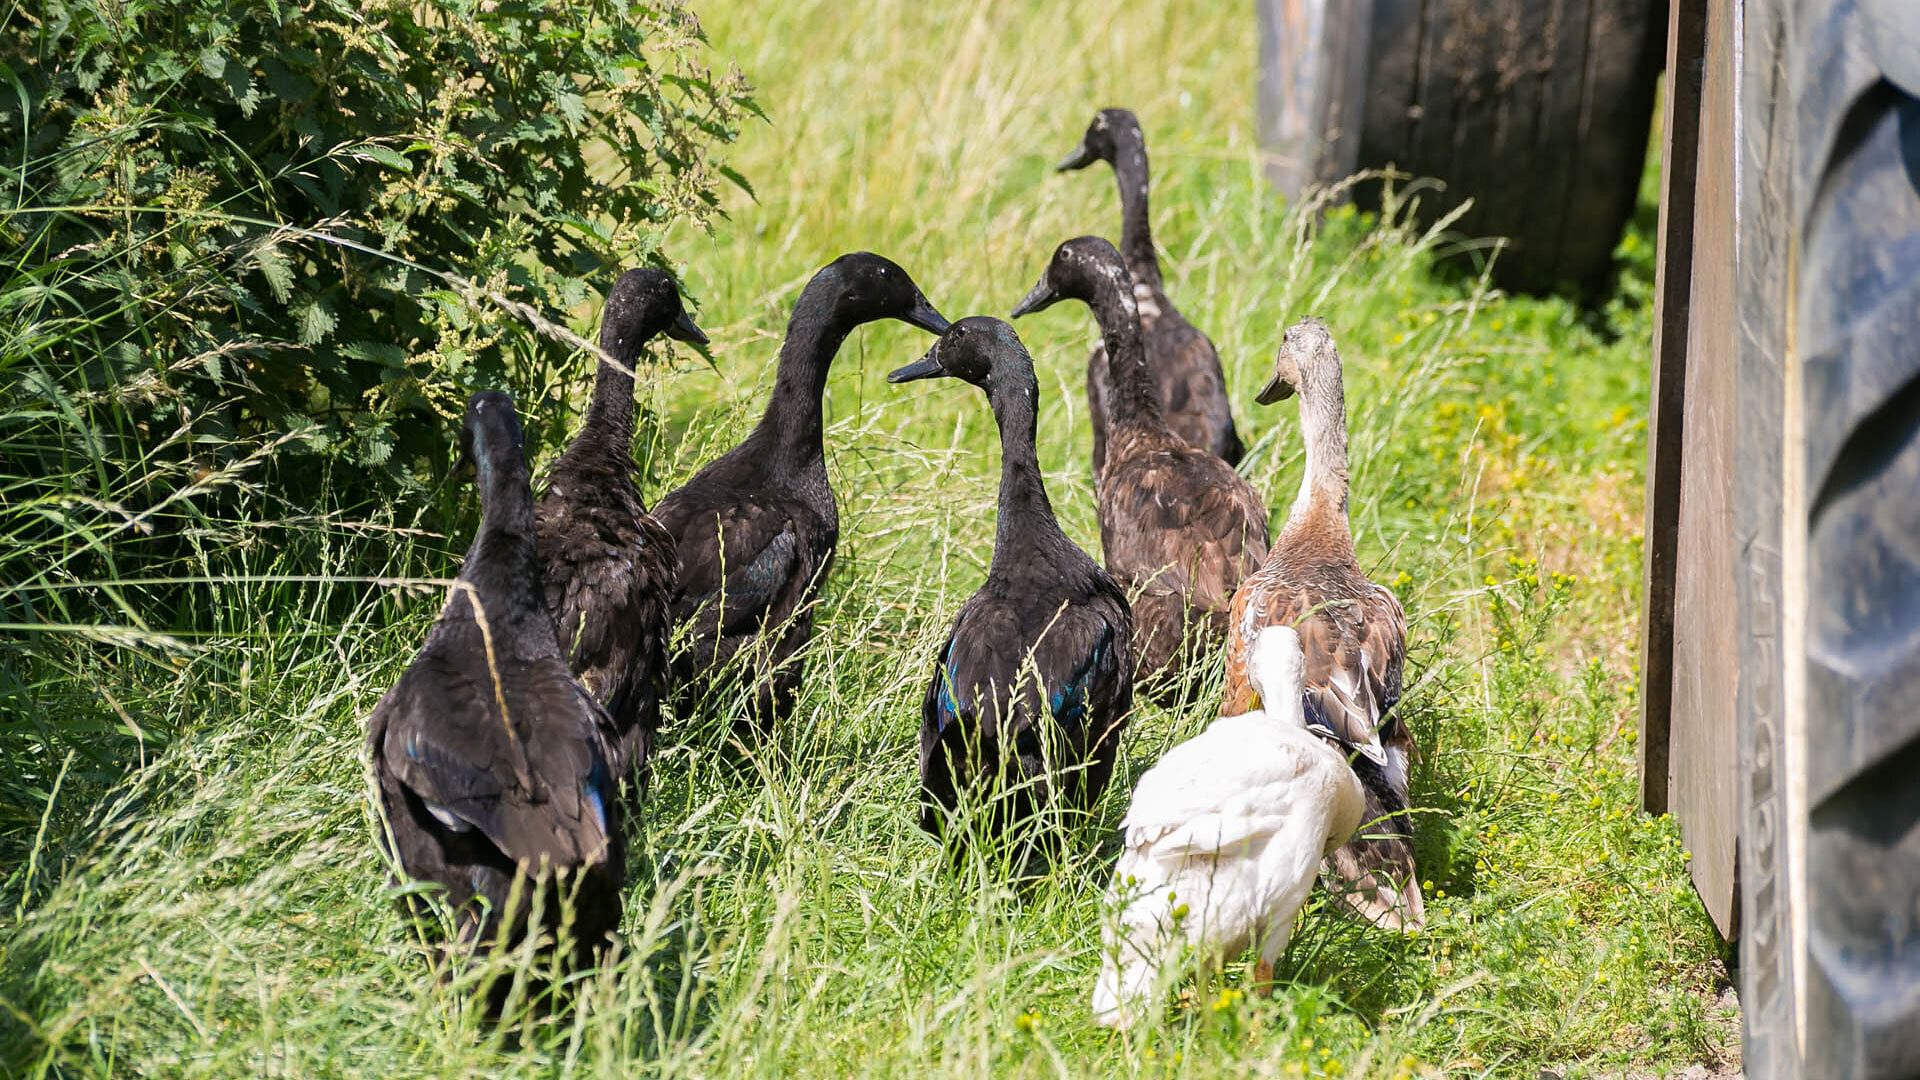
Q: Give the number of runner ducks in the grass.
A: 8